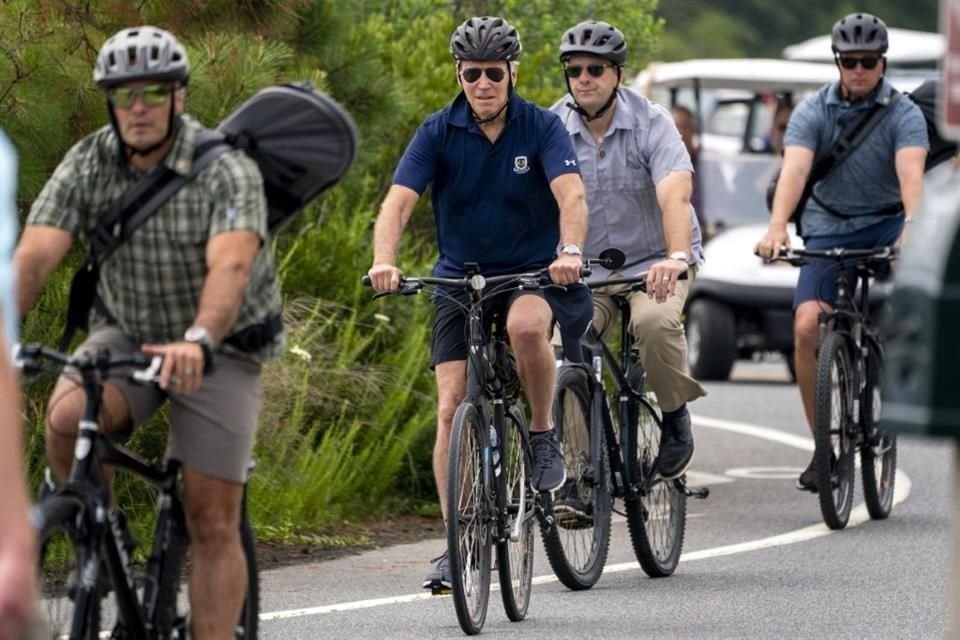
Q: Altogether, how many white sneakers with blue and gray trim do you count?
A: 0